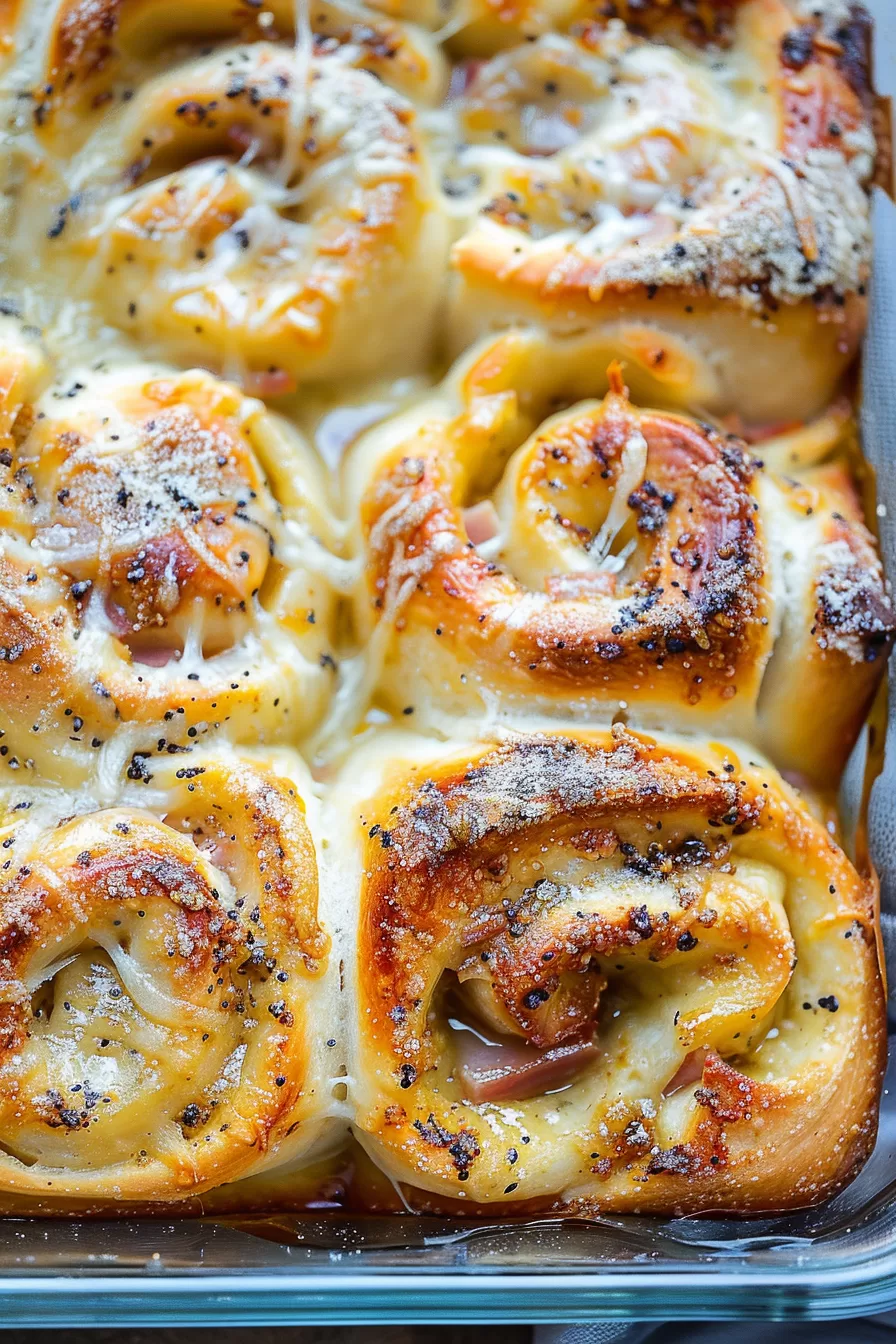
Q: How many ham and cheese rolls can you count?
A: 6